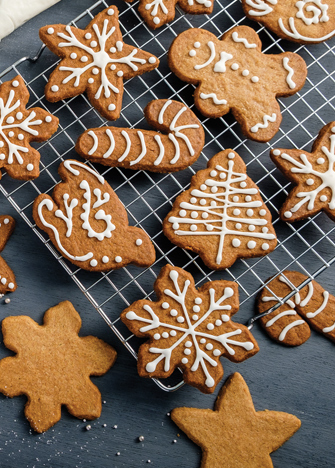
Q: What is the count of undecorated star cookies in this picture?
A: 1